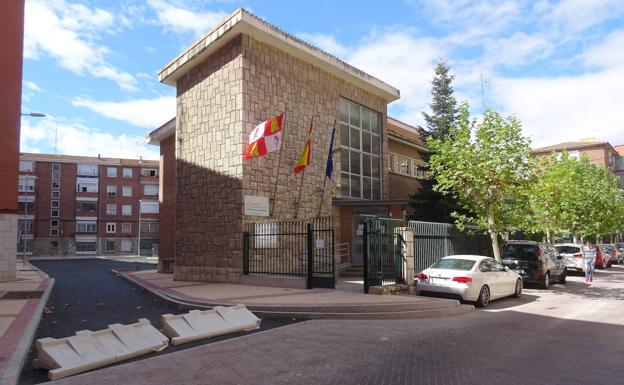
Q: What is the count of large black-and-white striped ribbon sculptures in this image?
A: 0